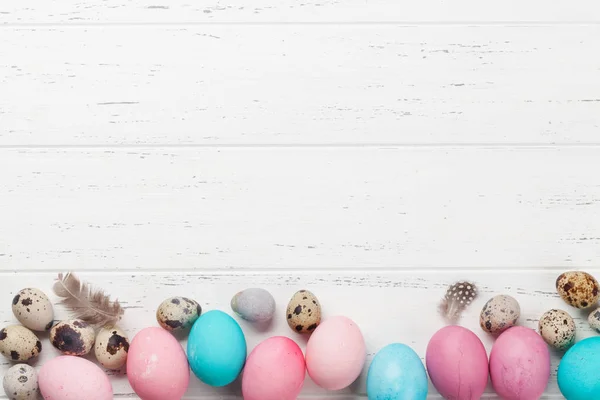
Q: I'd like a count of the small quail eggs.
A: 12